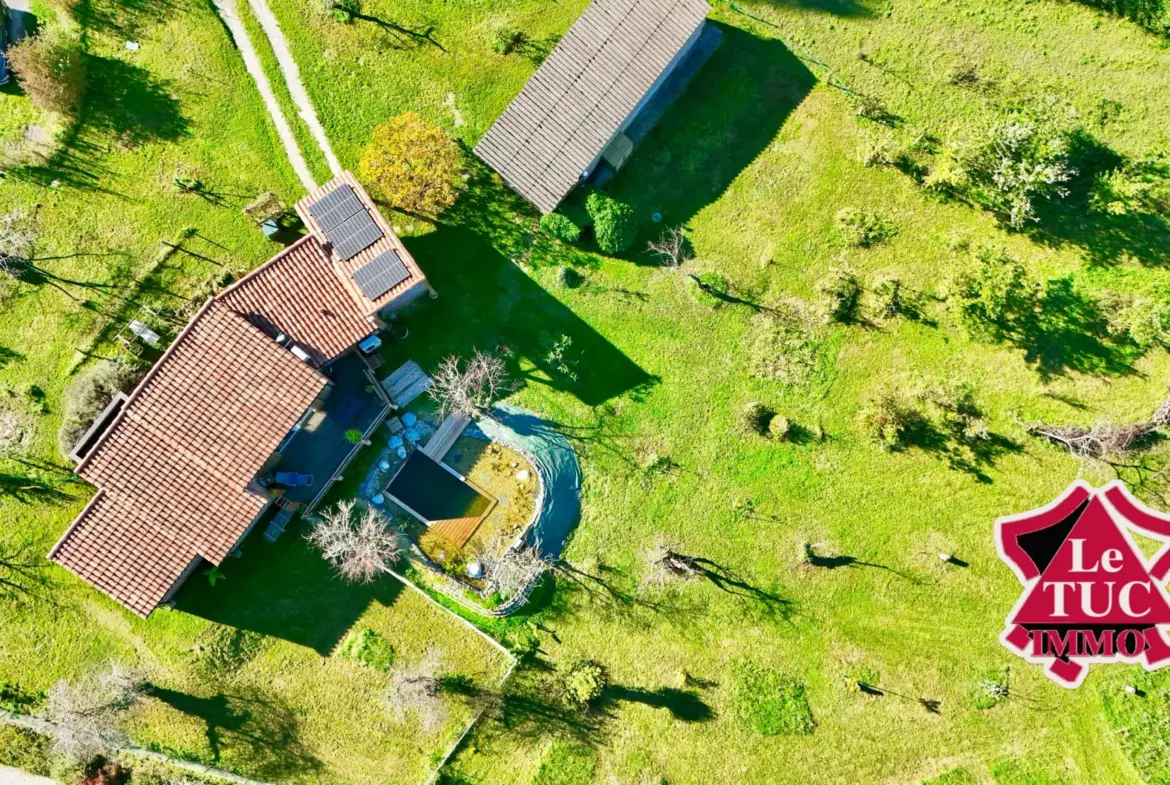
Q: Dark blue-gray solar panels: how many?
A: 3